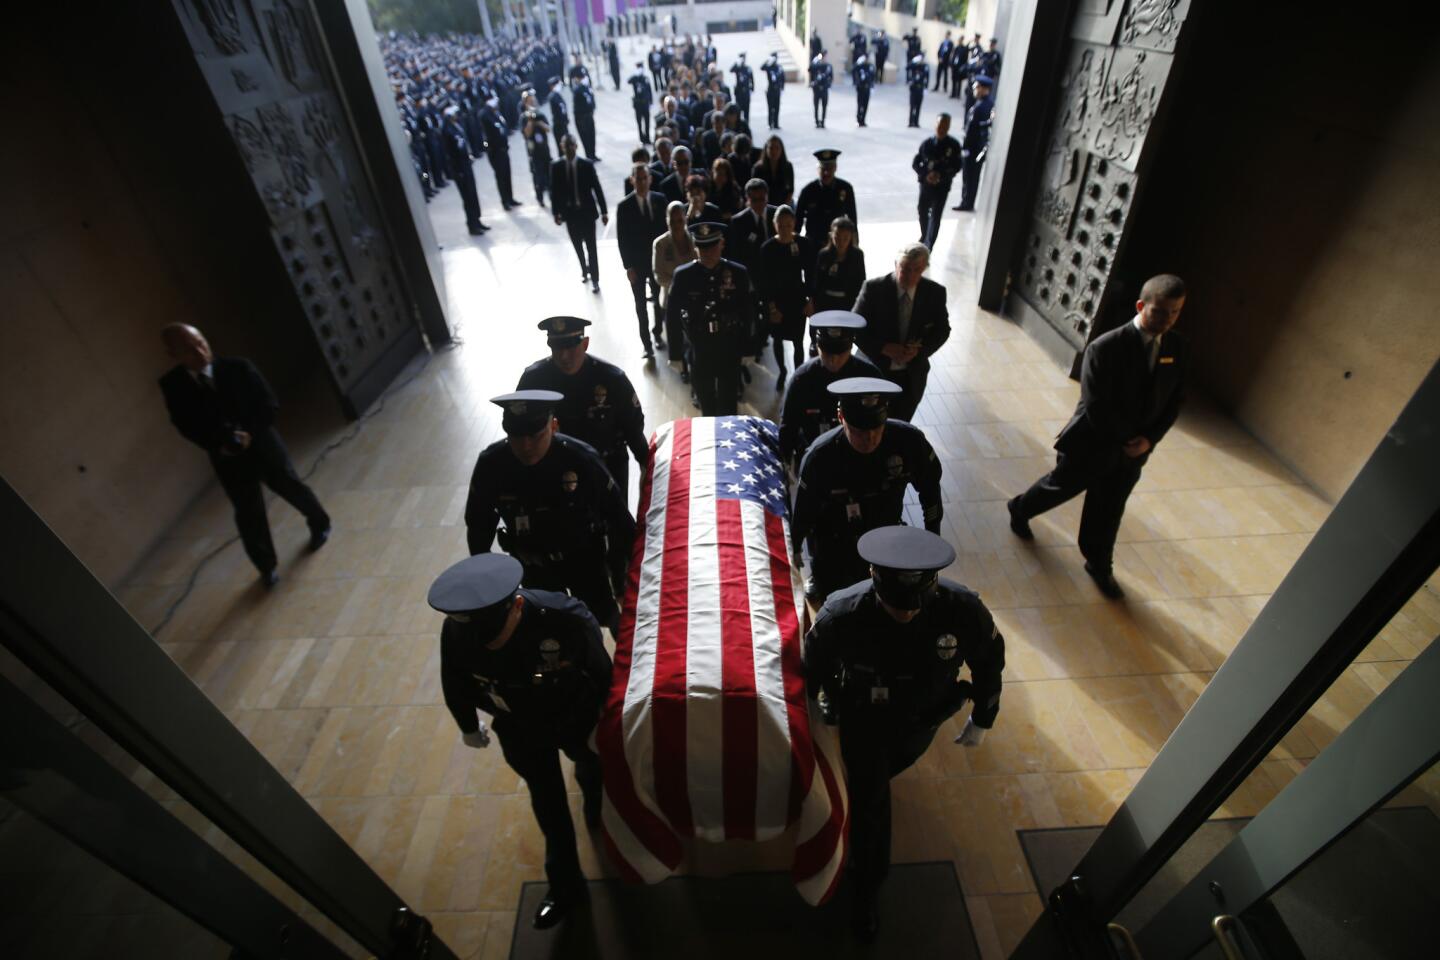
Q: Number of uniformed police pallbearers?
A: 6